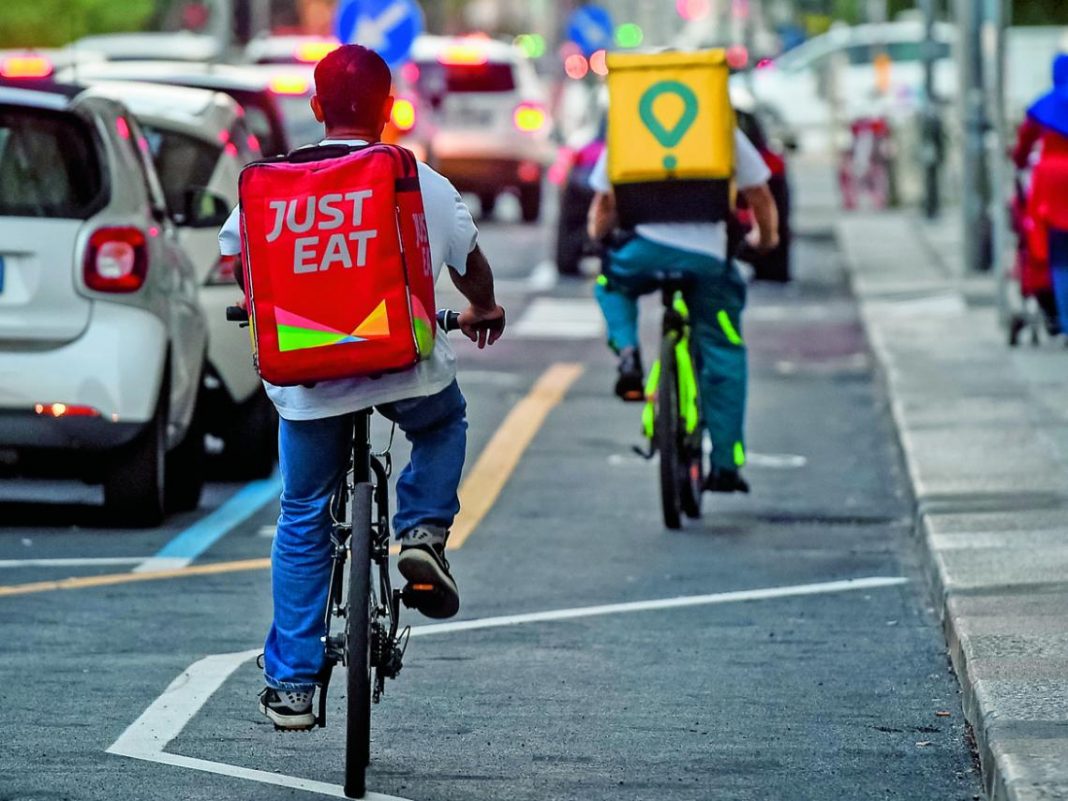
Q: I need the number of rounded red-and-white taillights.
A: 1